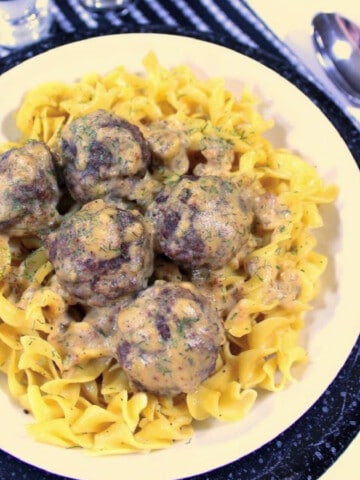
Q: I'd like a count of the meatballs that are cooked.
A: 5